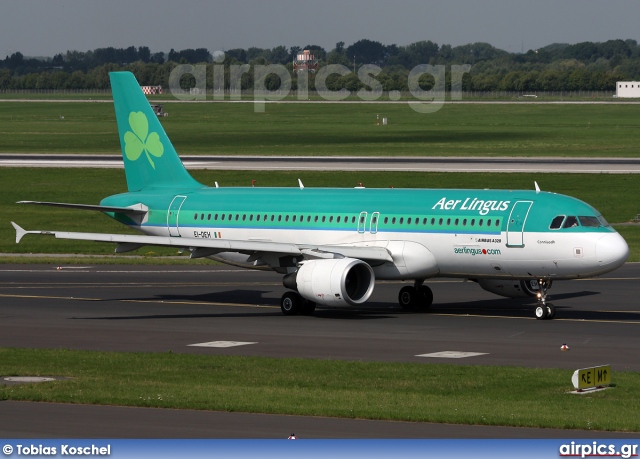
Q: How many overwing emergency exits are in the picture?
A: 2